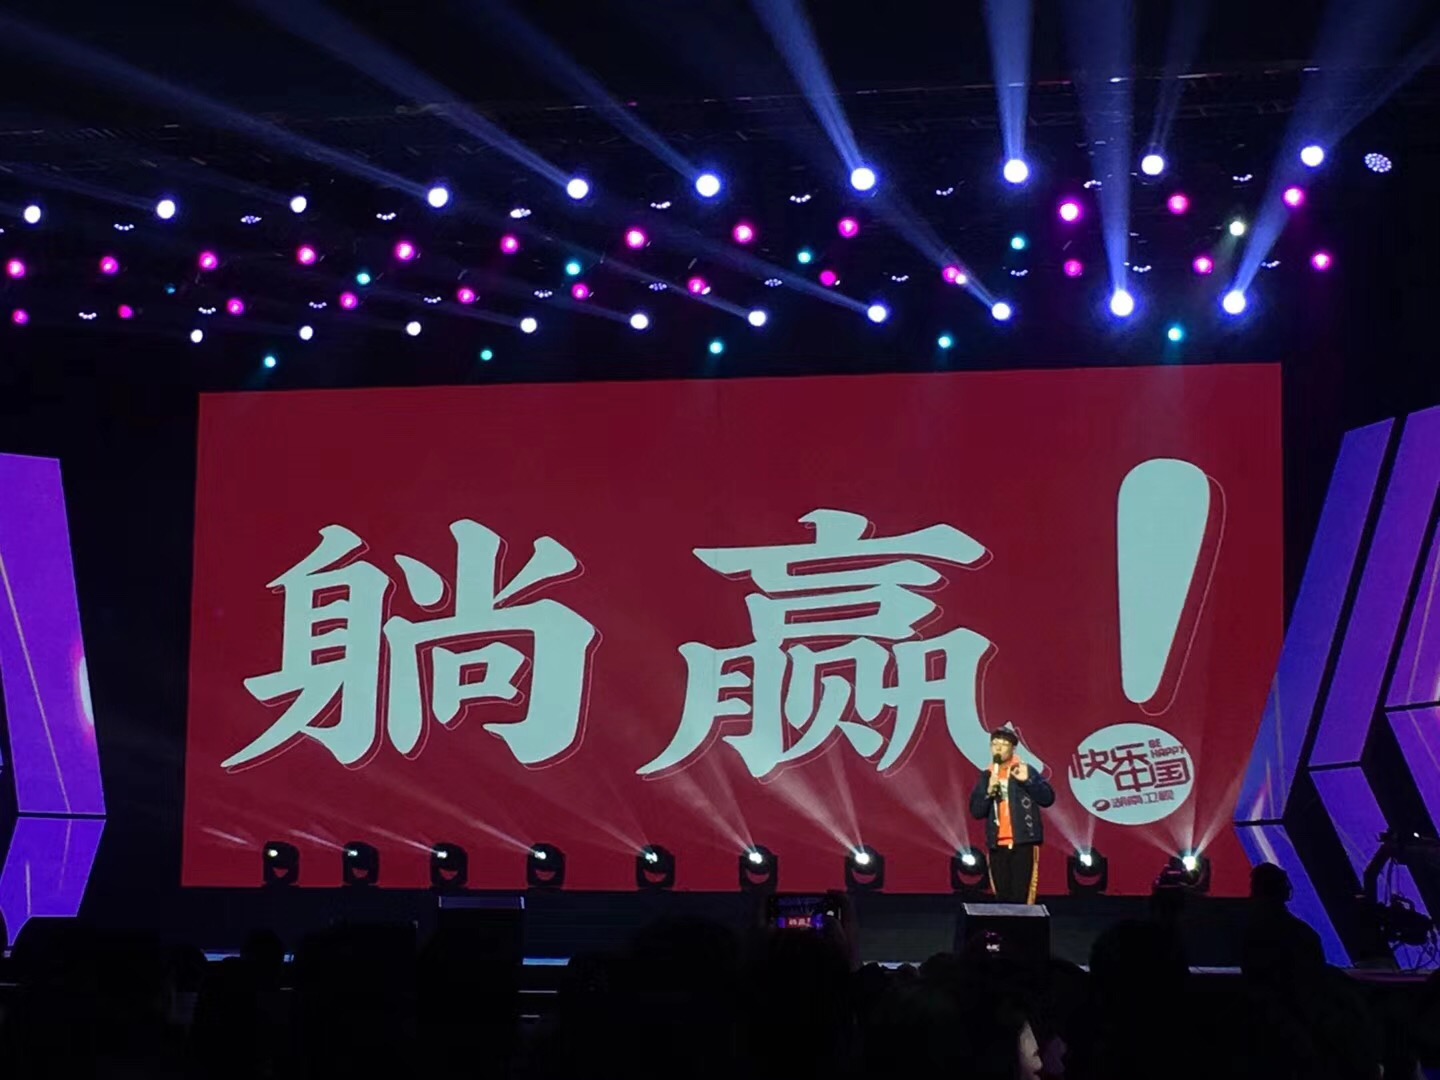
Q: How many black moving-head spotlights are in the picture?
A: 10